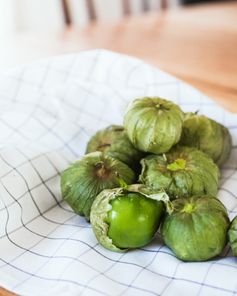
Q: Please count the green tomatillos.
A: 8